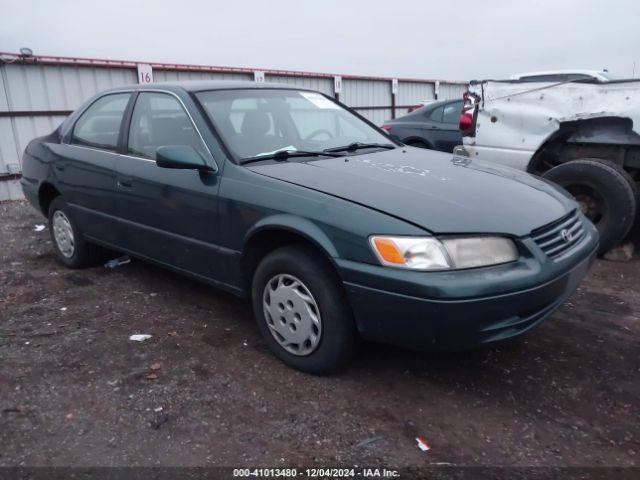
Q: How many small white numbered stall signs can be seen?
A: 5